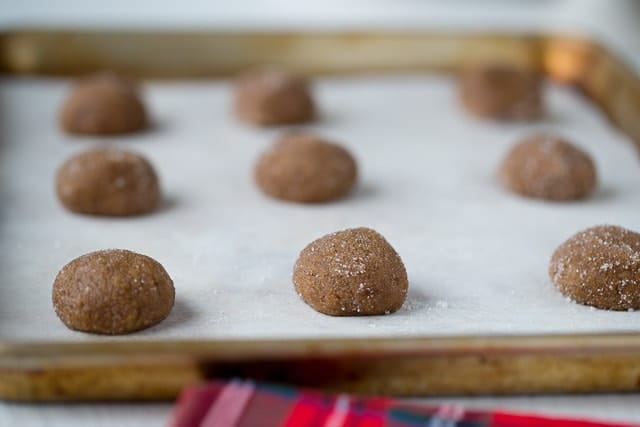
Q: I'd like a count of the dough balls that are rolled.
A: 9